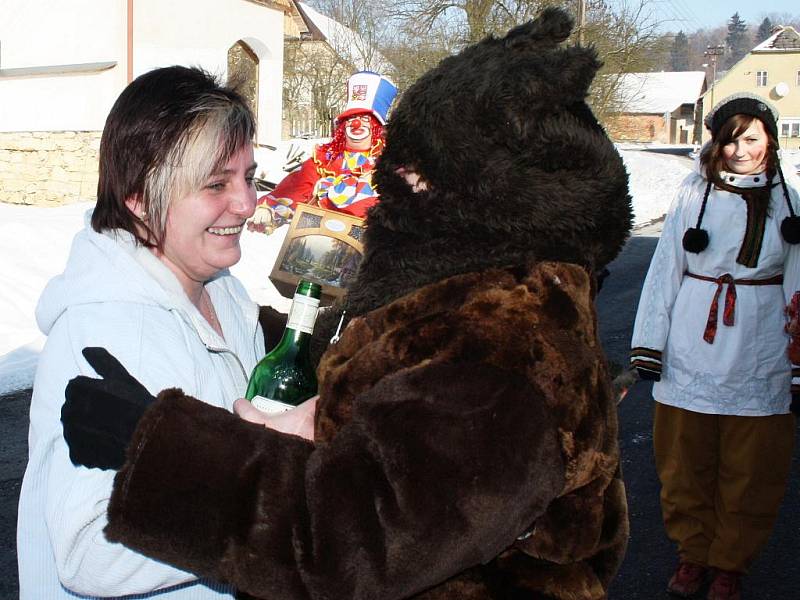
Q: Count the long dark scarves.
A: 1